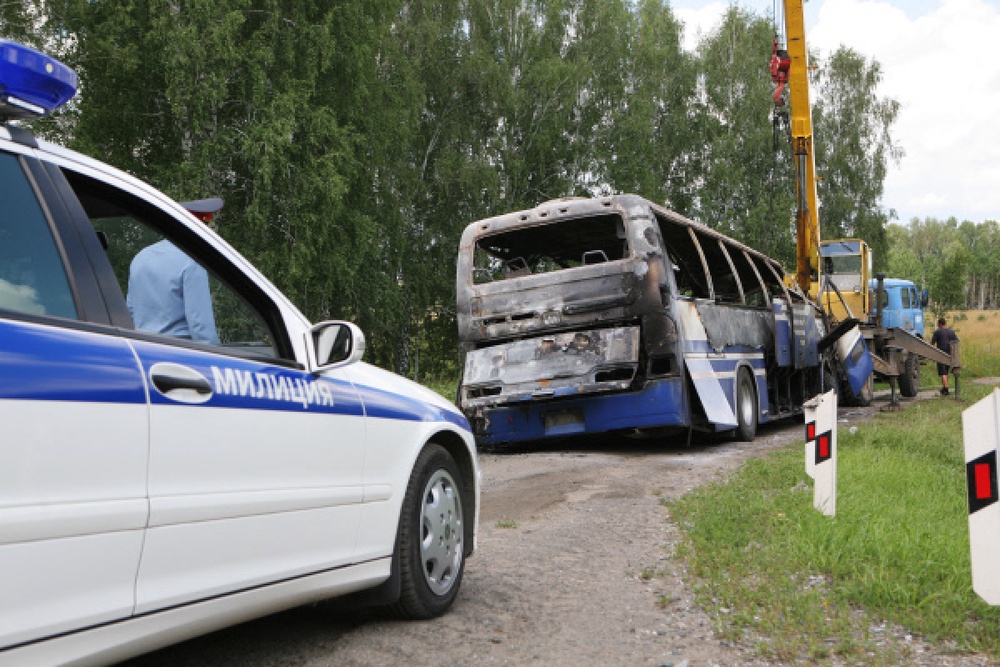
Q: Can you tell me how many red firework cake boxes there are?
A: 0